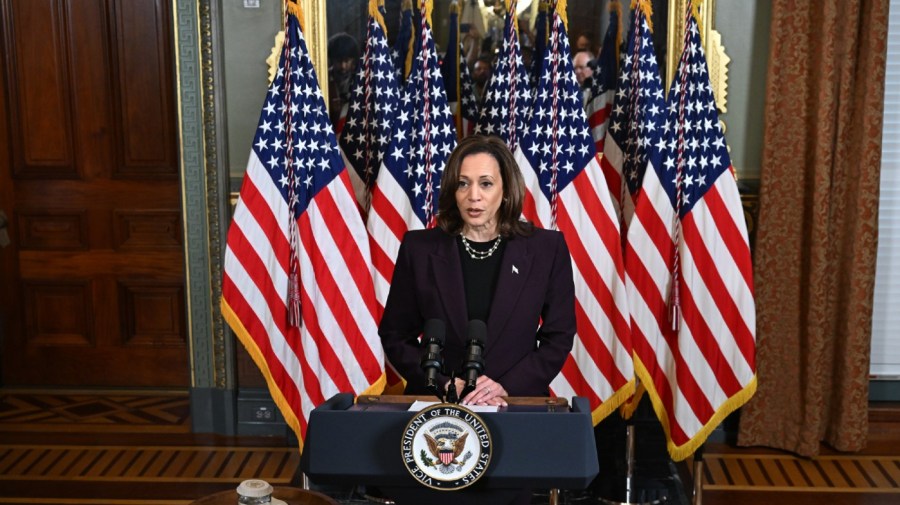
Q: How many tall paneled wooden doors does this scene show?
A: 1